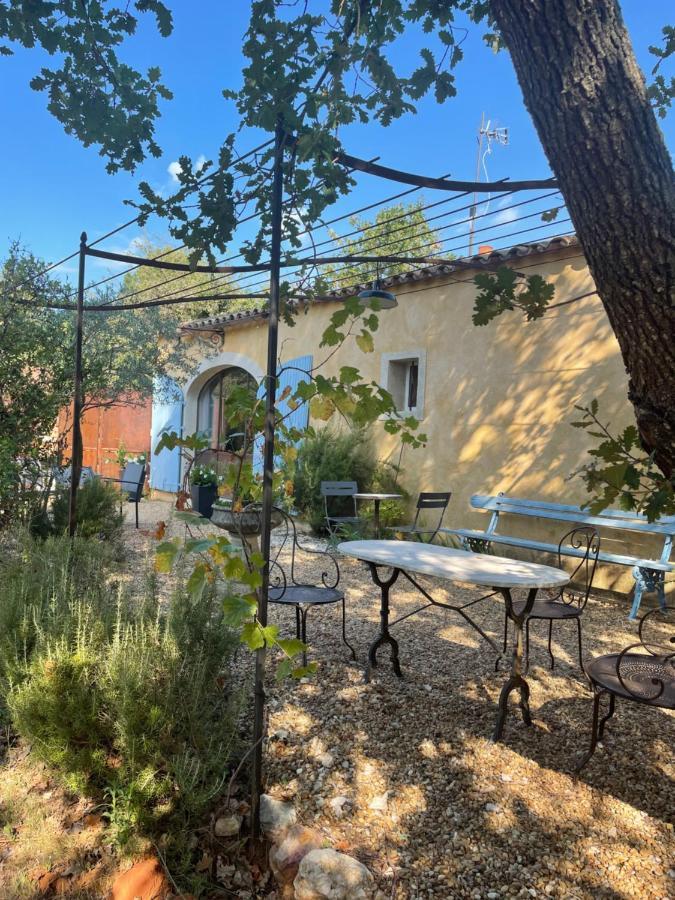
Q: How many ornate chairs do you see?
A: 3